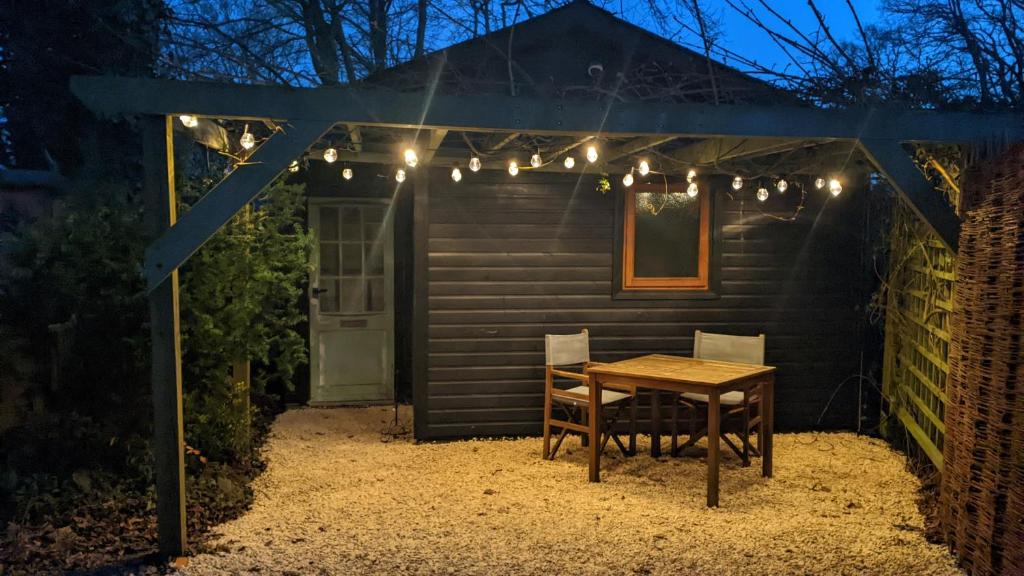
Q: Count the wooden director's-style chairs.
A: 2